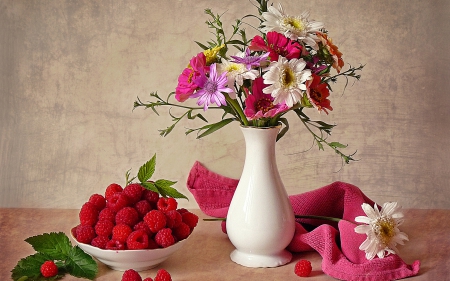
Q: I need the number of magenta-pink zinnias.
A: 3